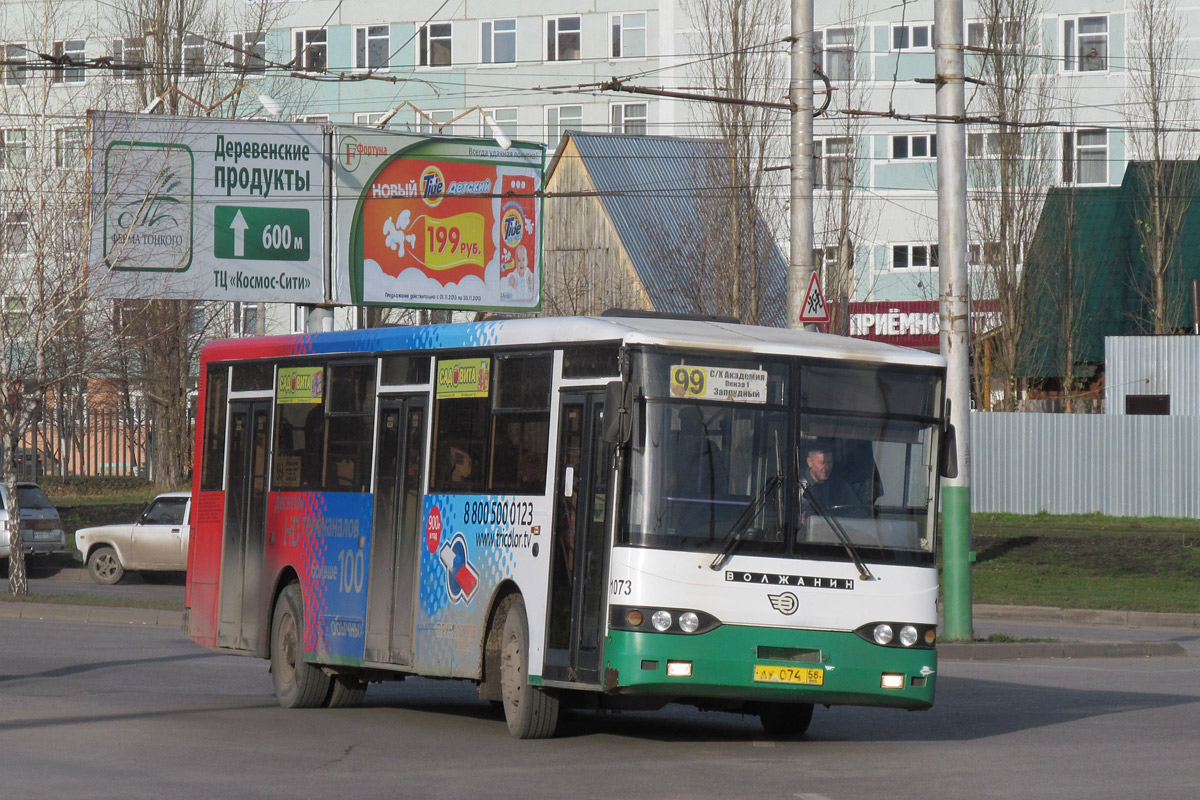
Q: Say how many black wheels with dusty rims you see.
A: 3